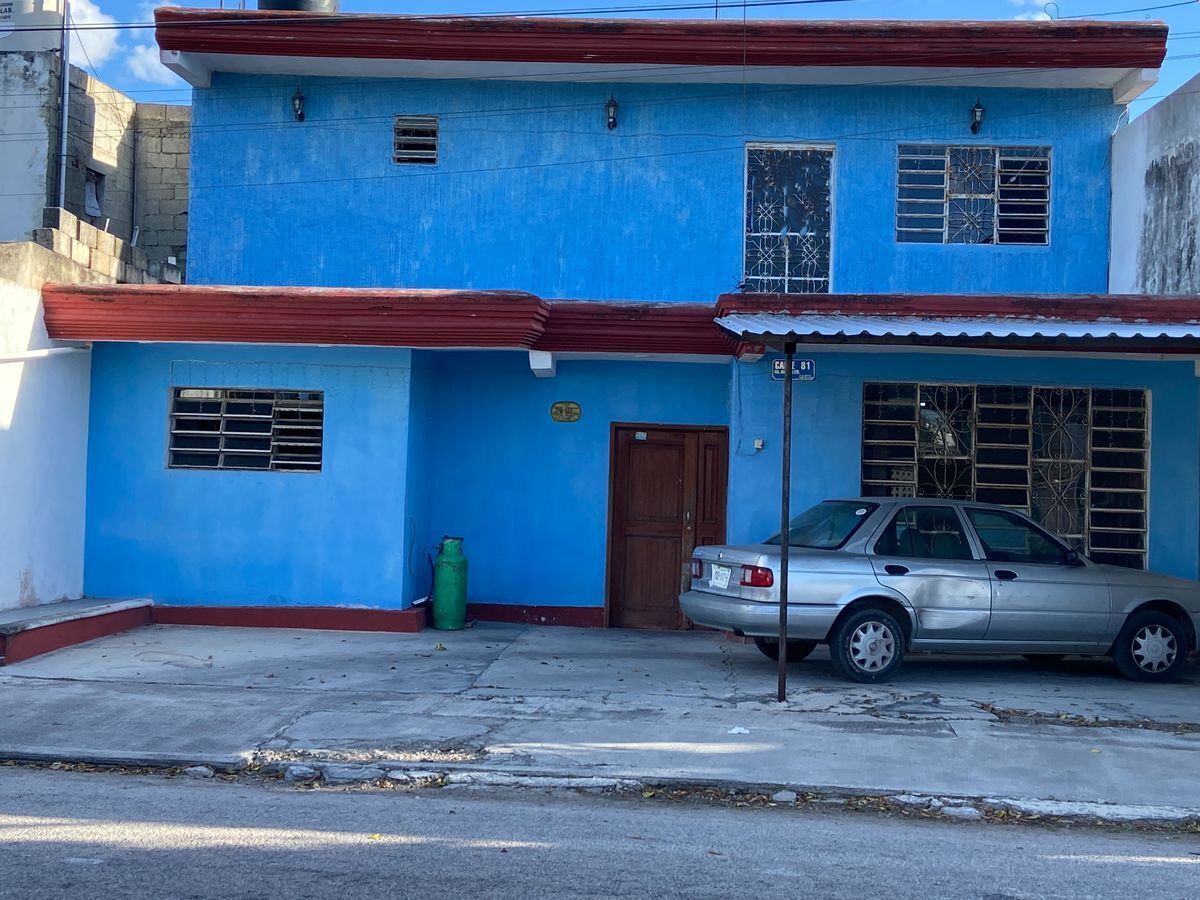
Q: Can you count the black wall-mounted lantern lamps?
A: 3